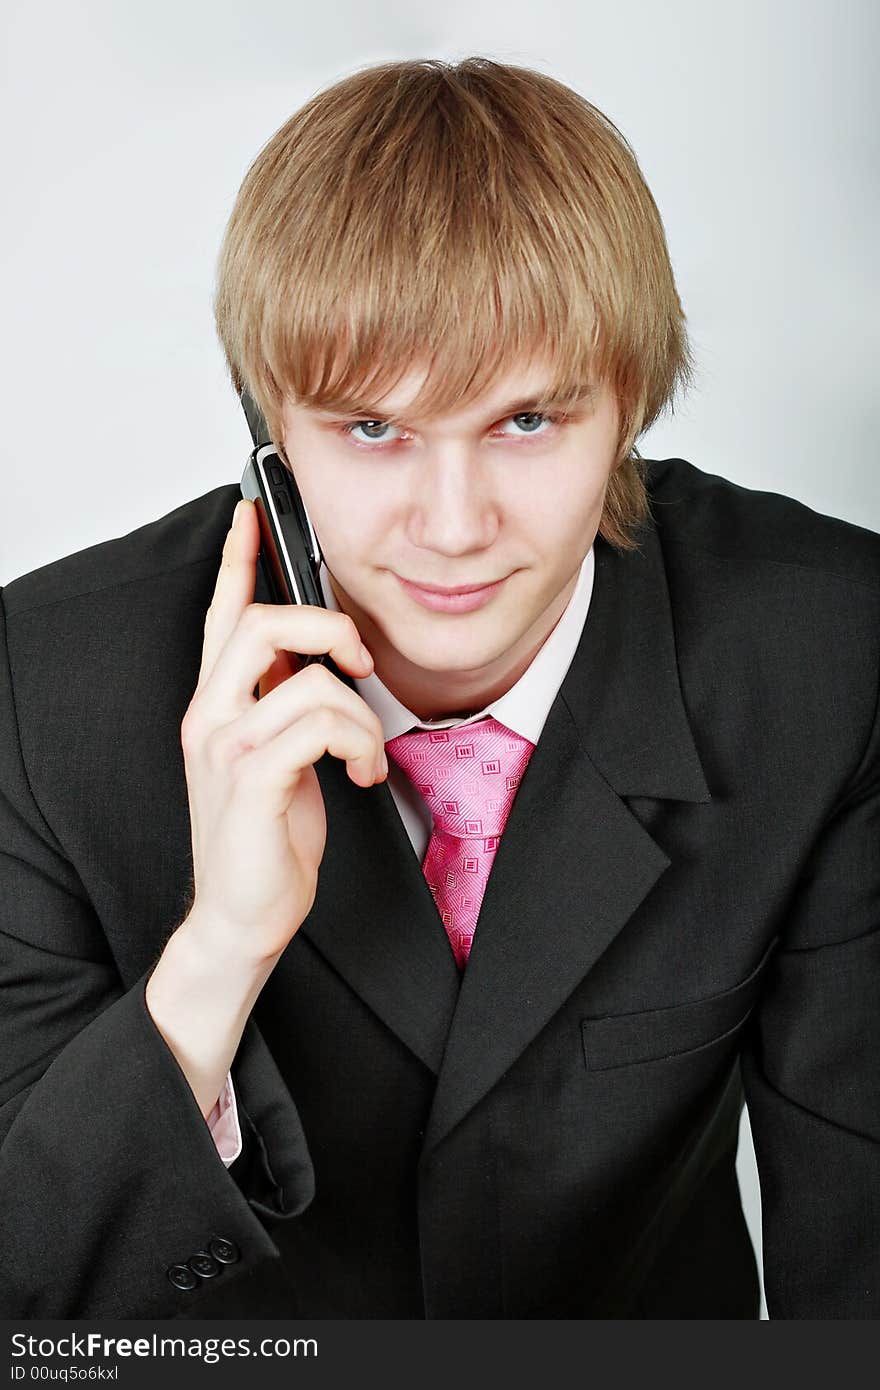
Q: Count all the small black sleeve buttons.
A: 3